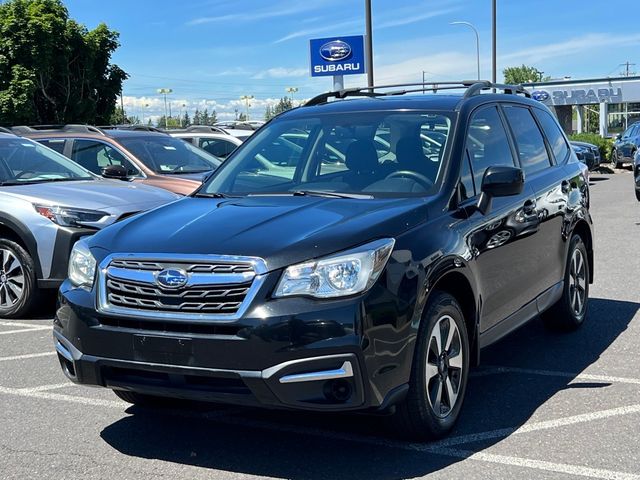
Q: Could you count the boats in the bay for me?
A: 0